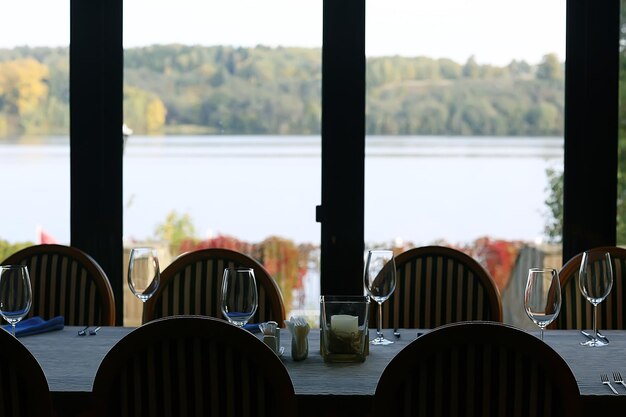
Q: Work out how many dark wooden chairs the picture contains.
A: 7